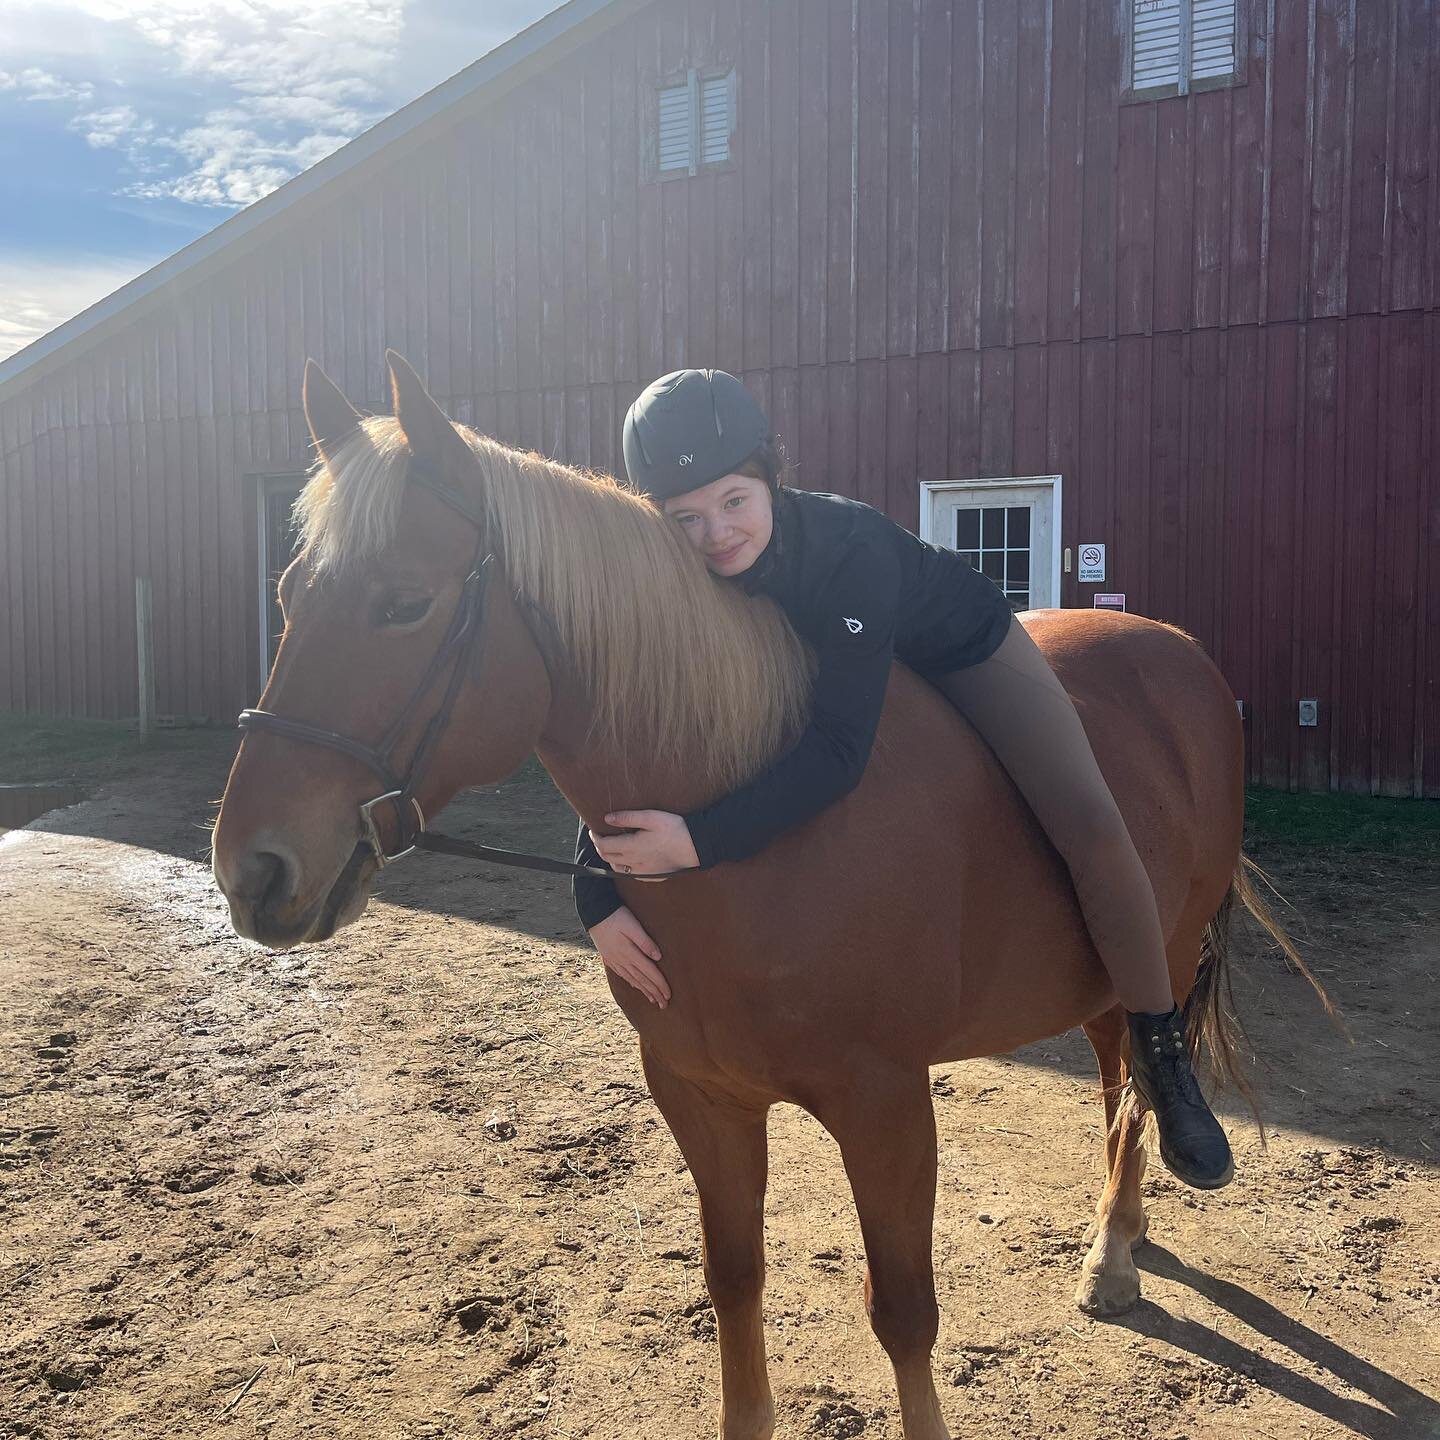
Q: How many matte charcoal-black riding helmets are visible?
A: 1